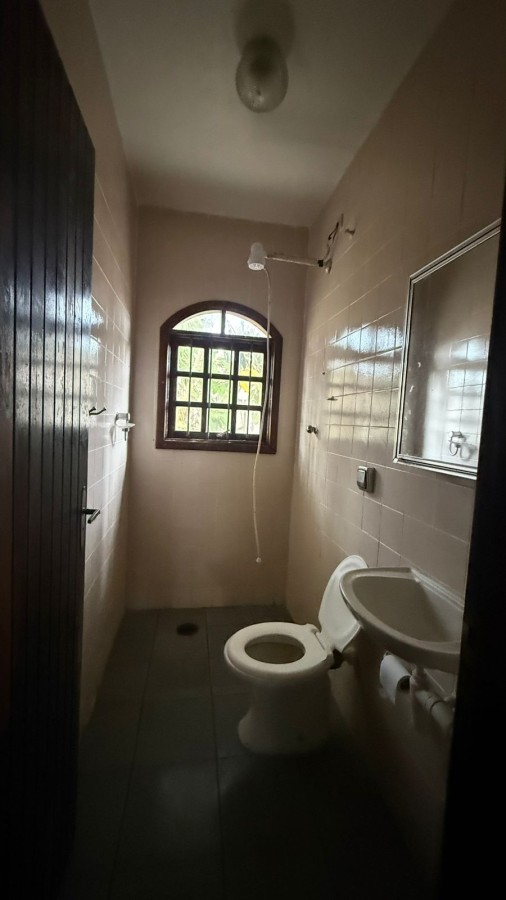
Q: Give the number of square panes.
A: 9